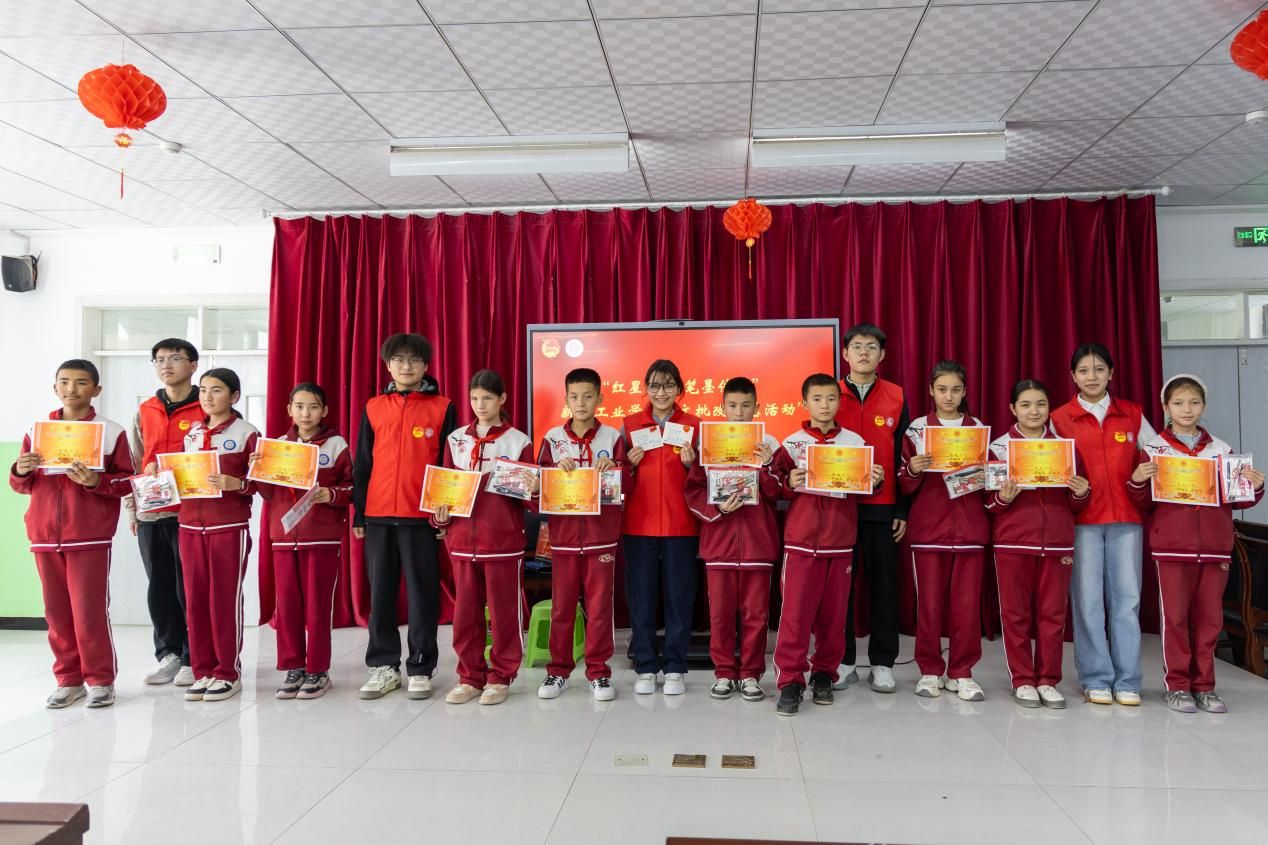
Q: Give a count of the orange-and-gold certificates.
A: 10